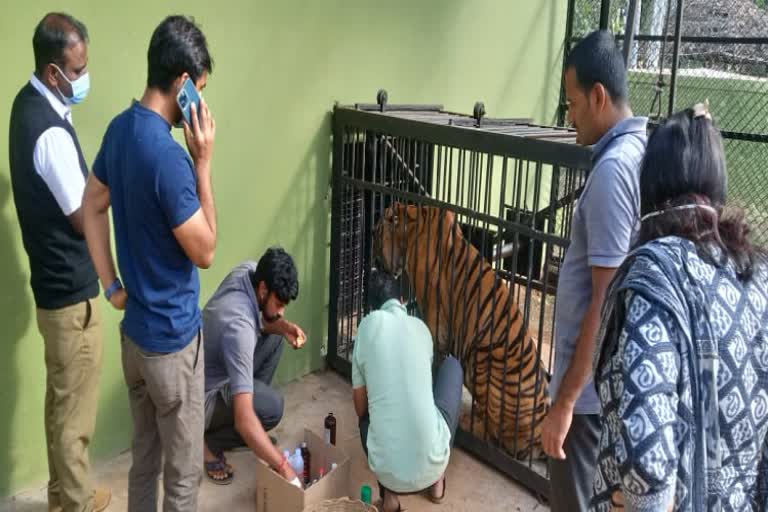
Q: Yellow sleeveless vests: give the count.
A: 0